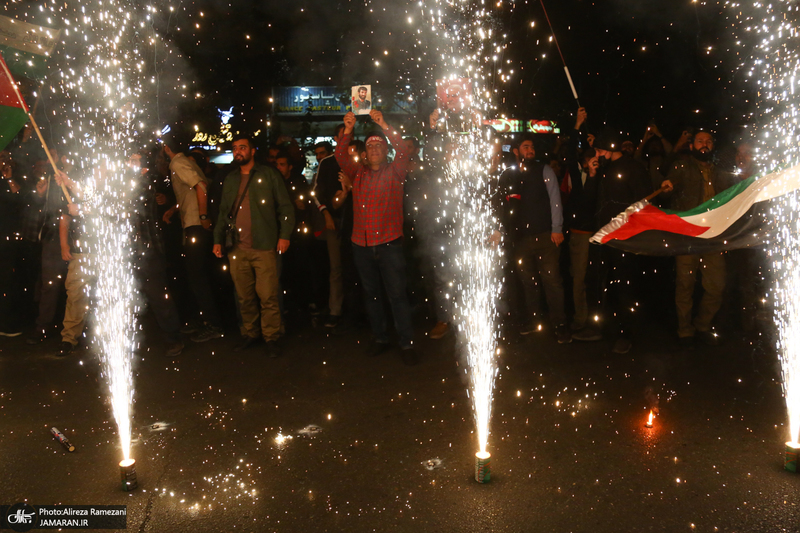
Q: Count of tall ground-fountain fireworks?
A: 3